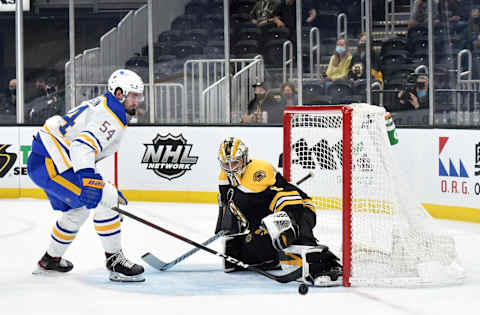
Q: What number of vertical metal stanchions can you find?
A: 7